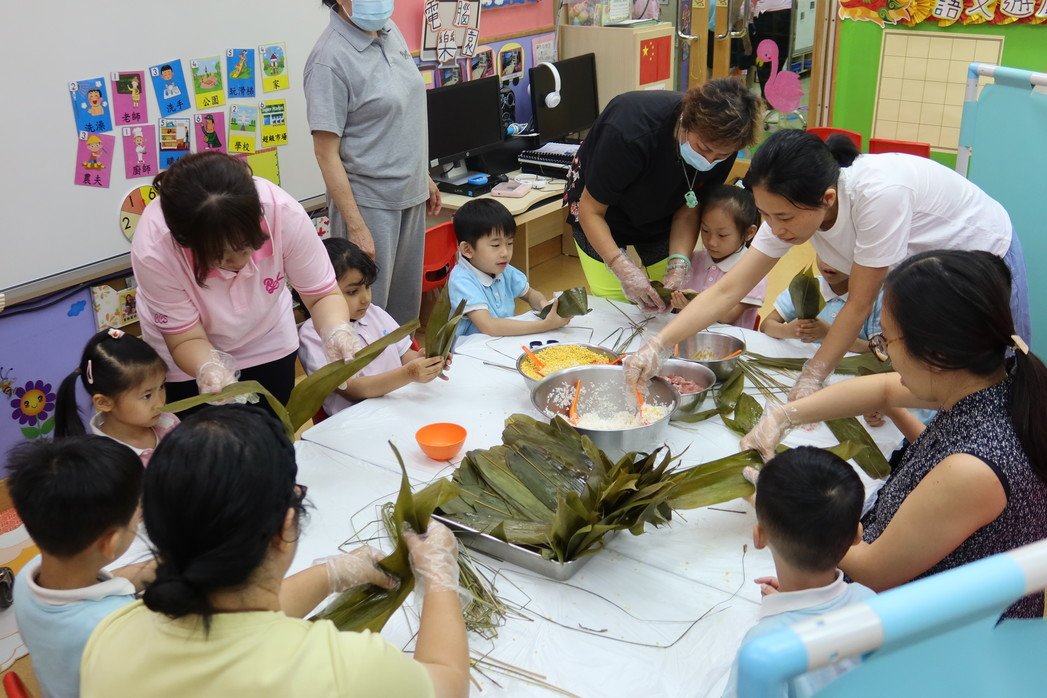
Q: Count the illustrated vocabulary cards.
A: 12